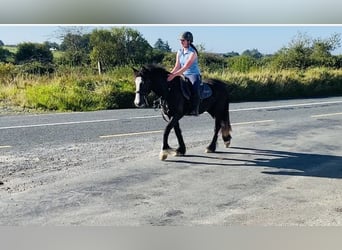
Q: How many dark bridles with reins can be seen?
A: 1